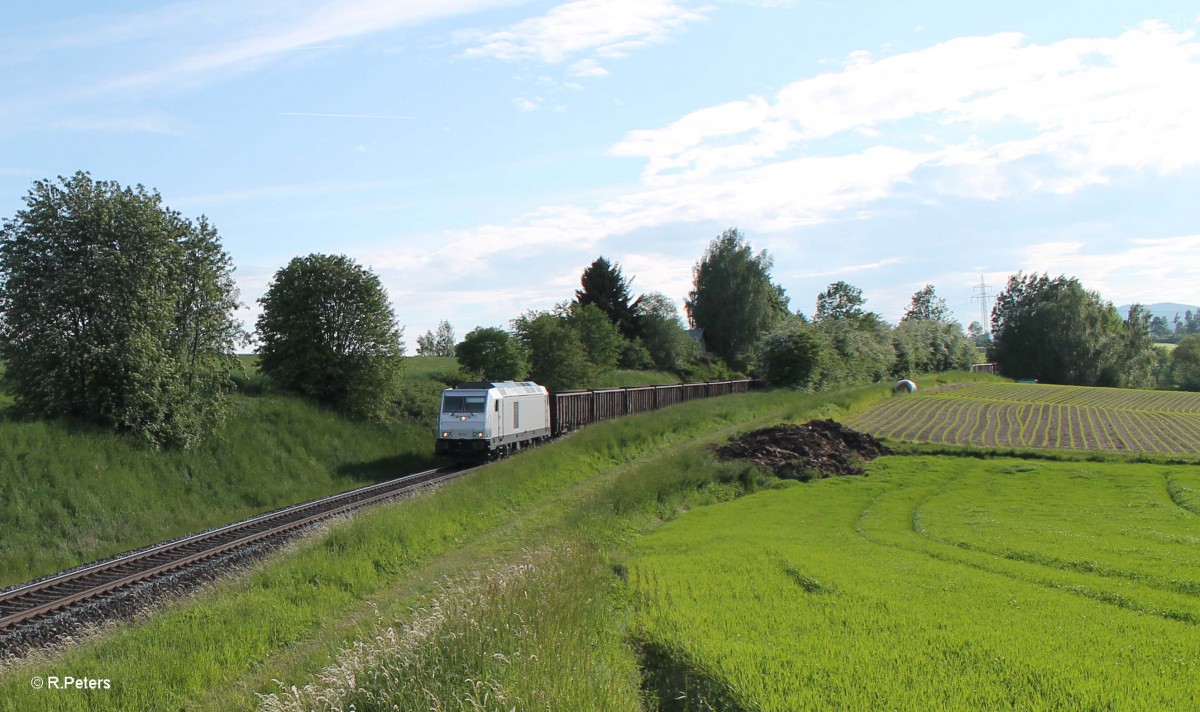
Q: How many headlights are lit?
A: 3